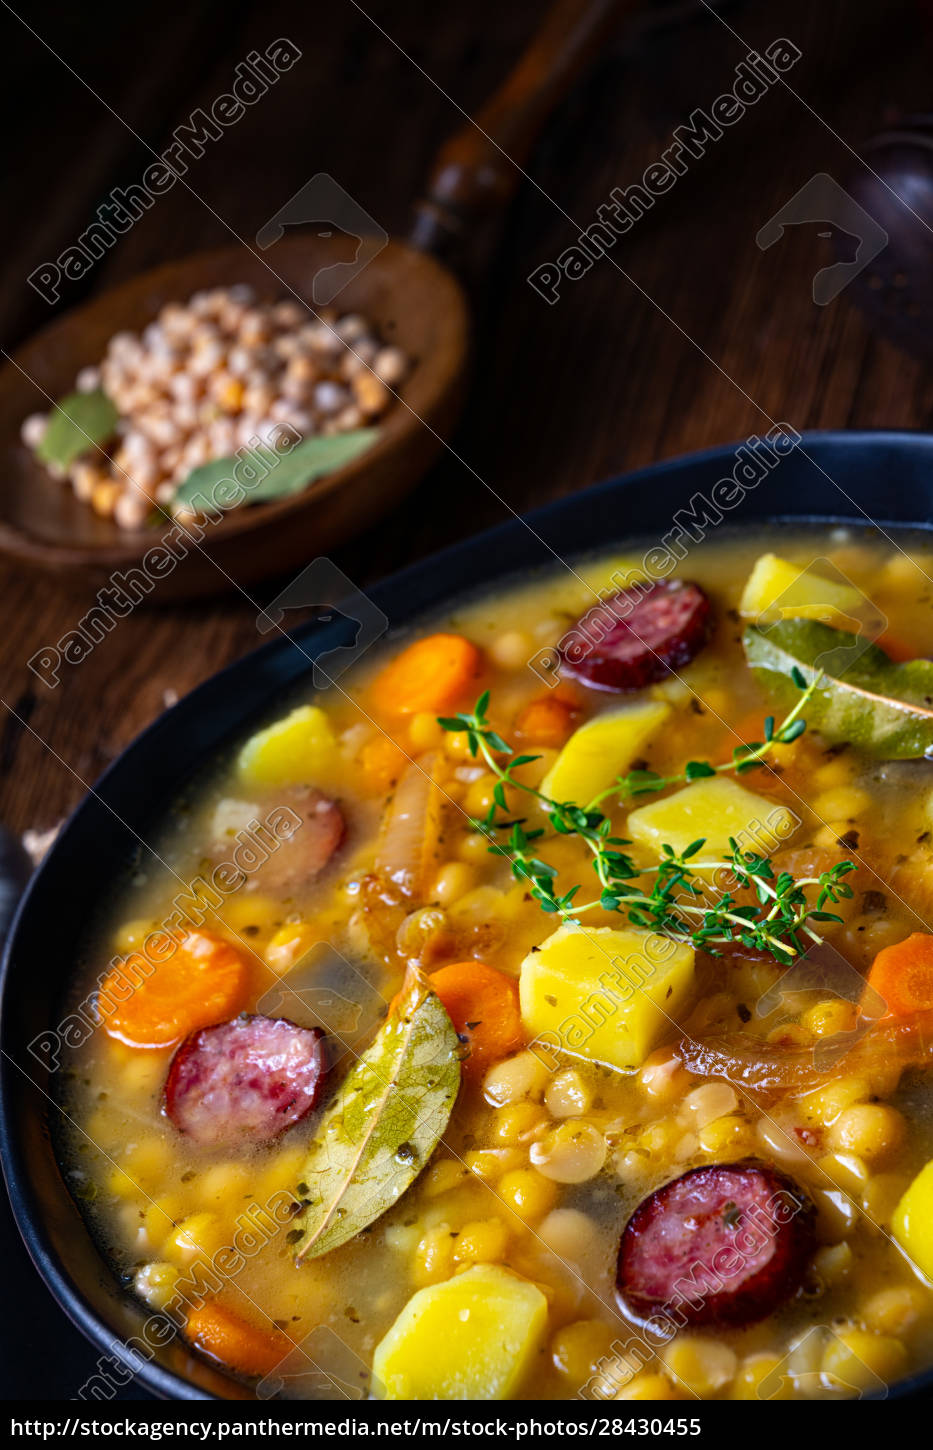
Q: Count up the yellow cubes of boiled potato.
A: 7